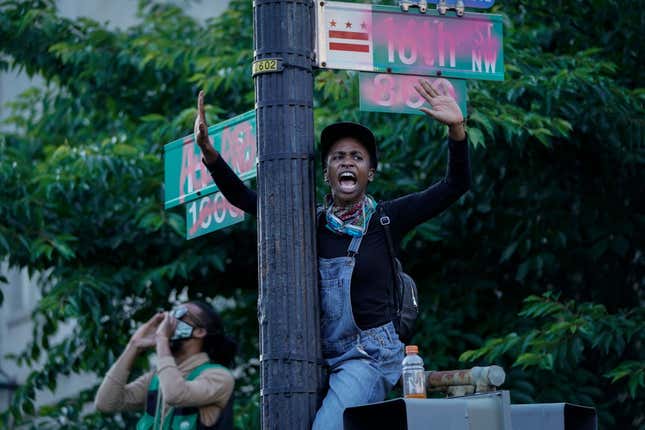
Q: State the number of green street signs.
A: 4